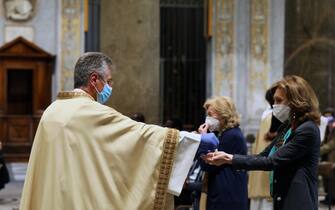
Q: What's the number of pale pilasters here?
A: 3